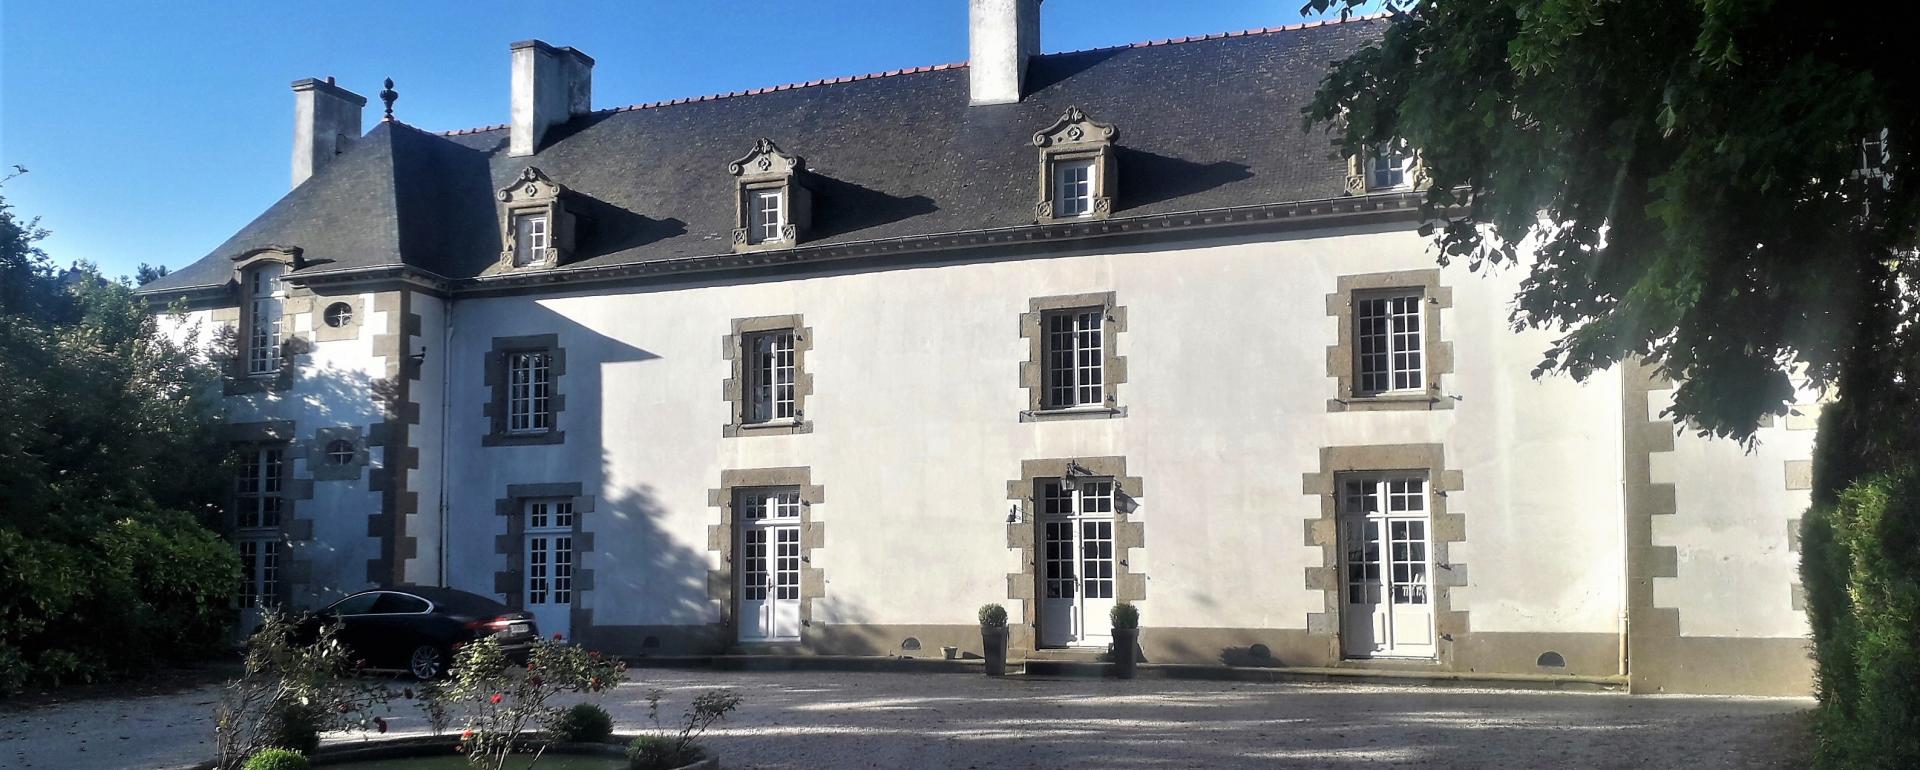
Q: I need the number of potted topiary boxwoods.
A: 2